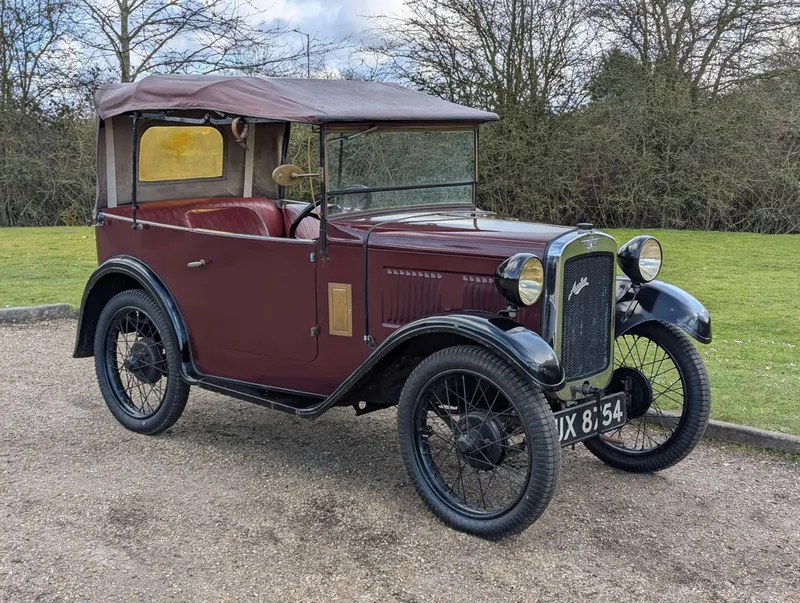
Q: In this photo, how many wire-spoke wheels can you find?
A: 3